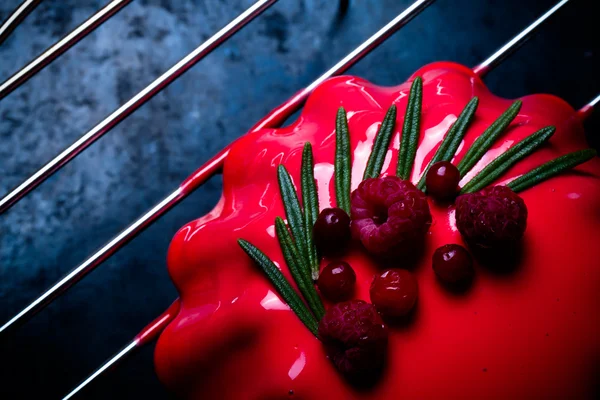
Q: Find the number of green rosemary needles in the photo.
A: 11